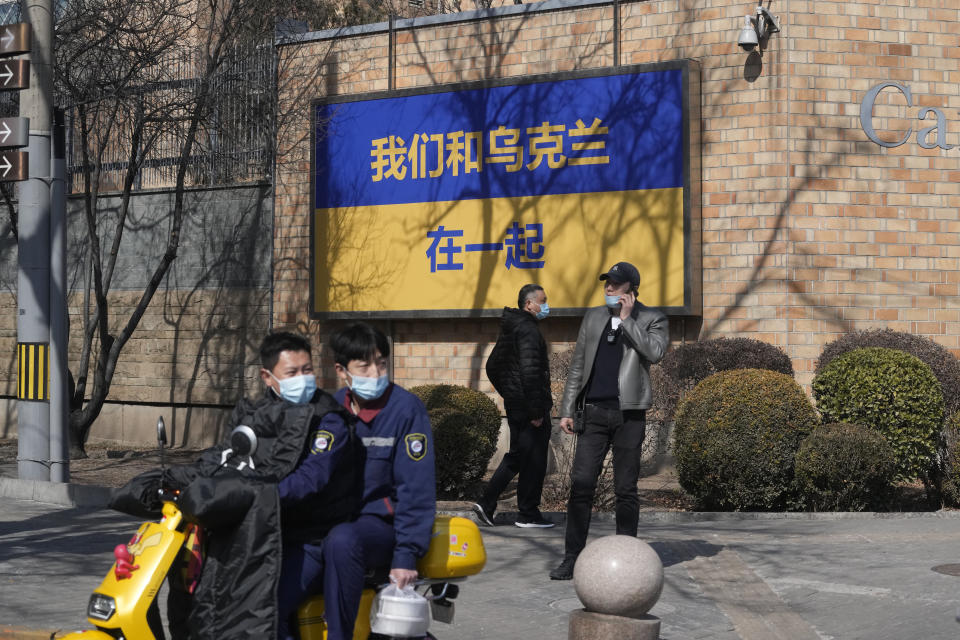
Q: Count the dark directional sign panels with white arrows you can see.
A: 4